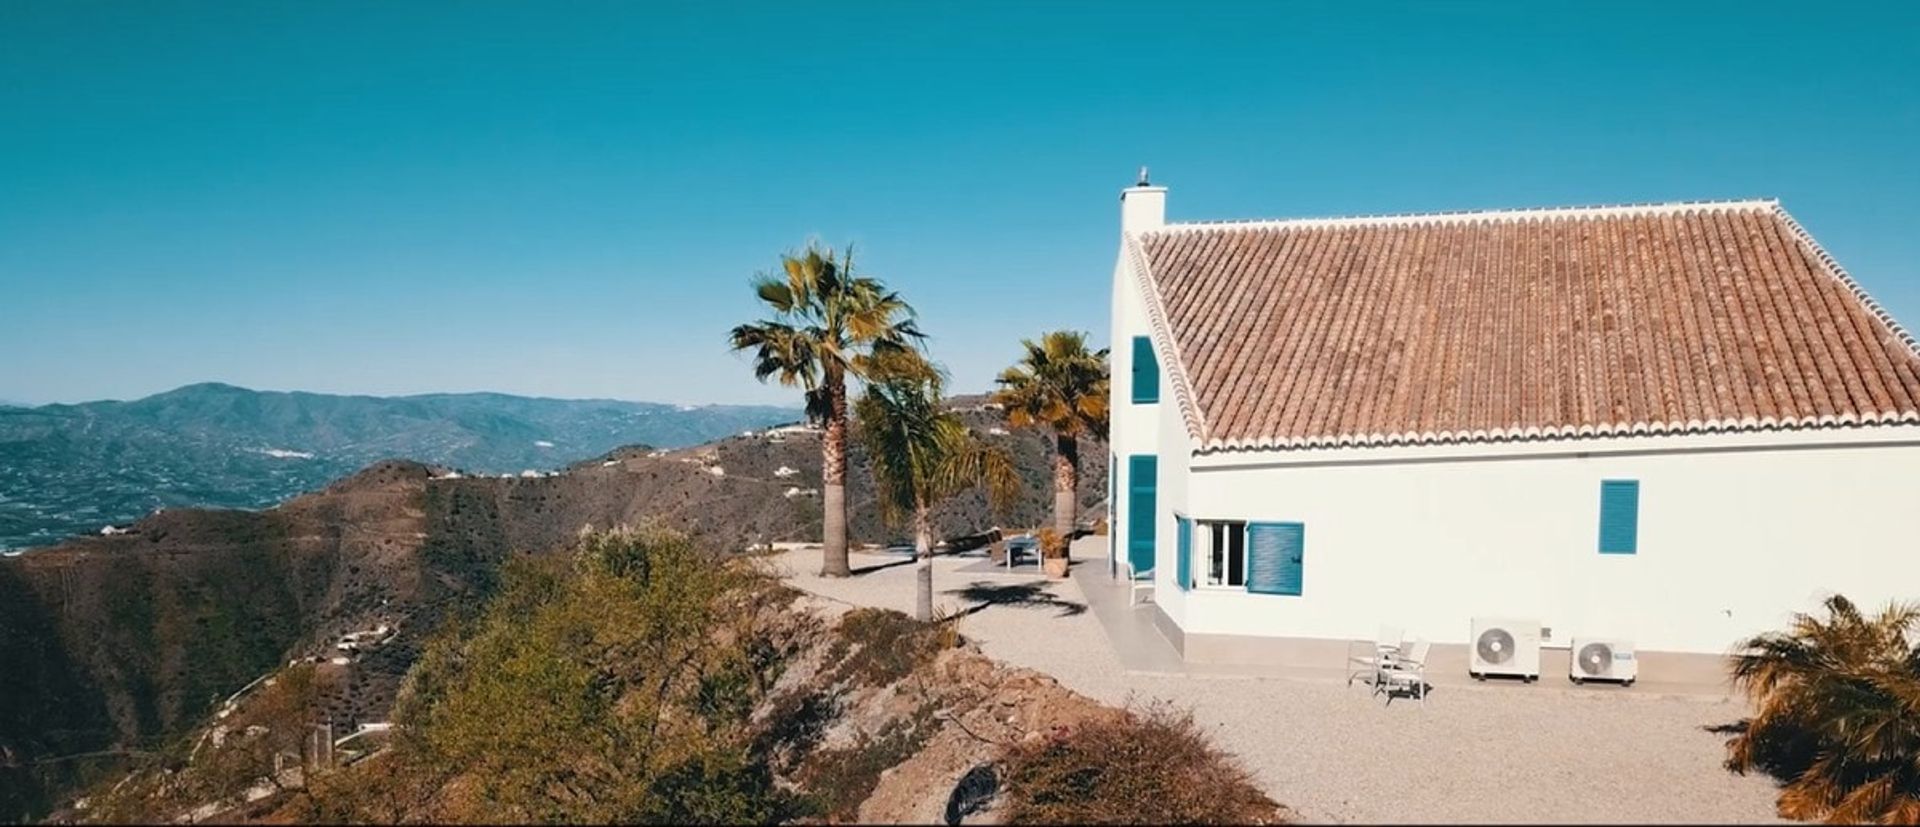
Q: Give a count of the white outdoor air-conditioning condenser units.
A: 2